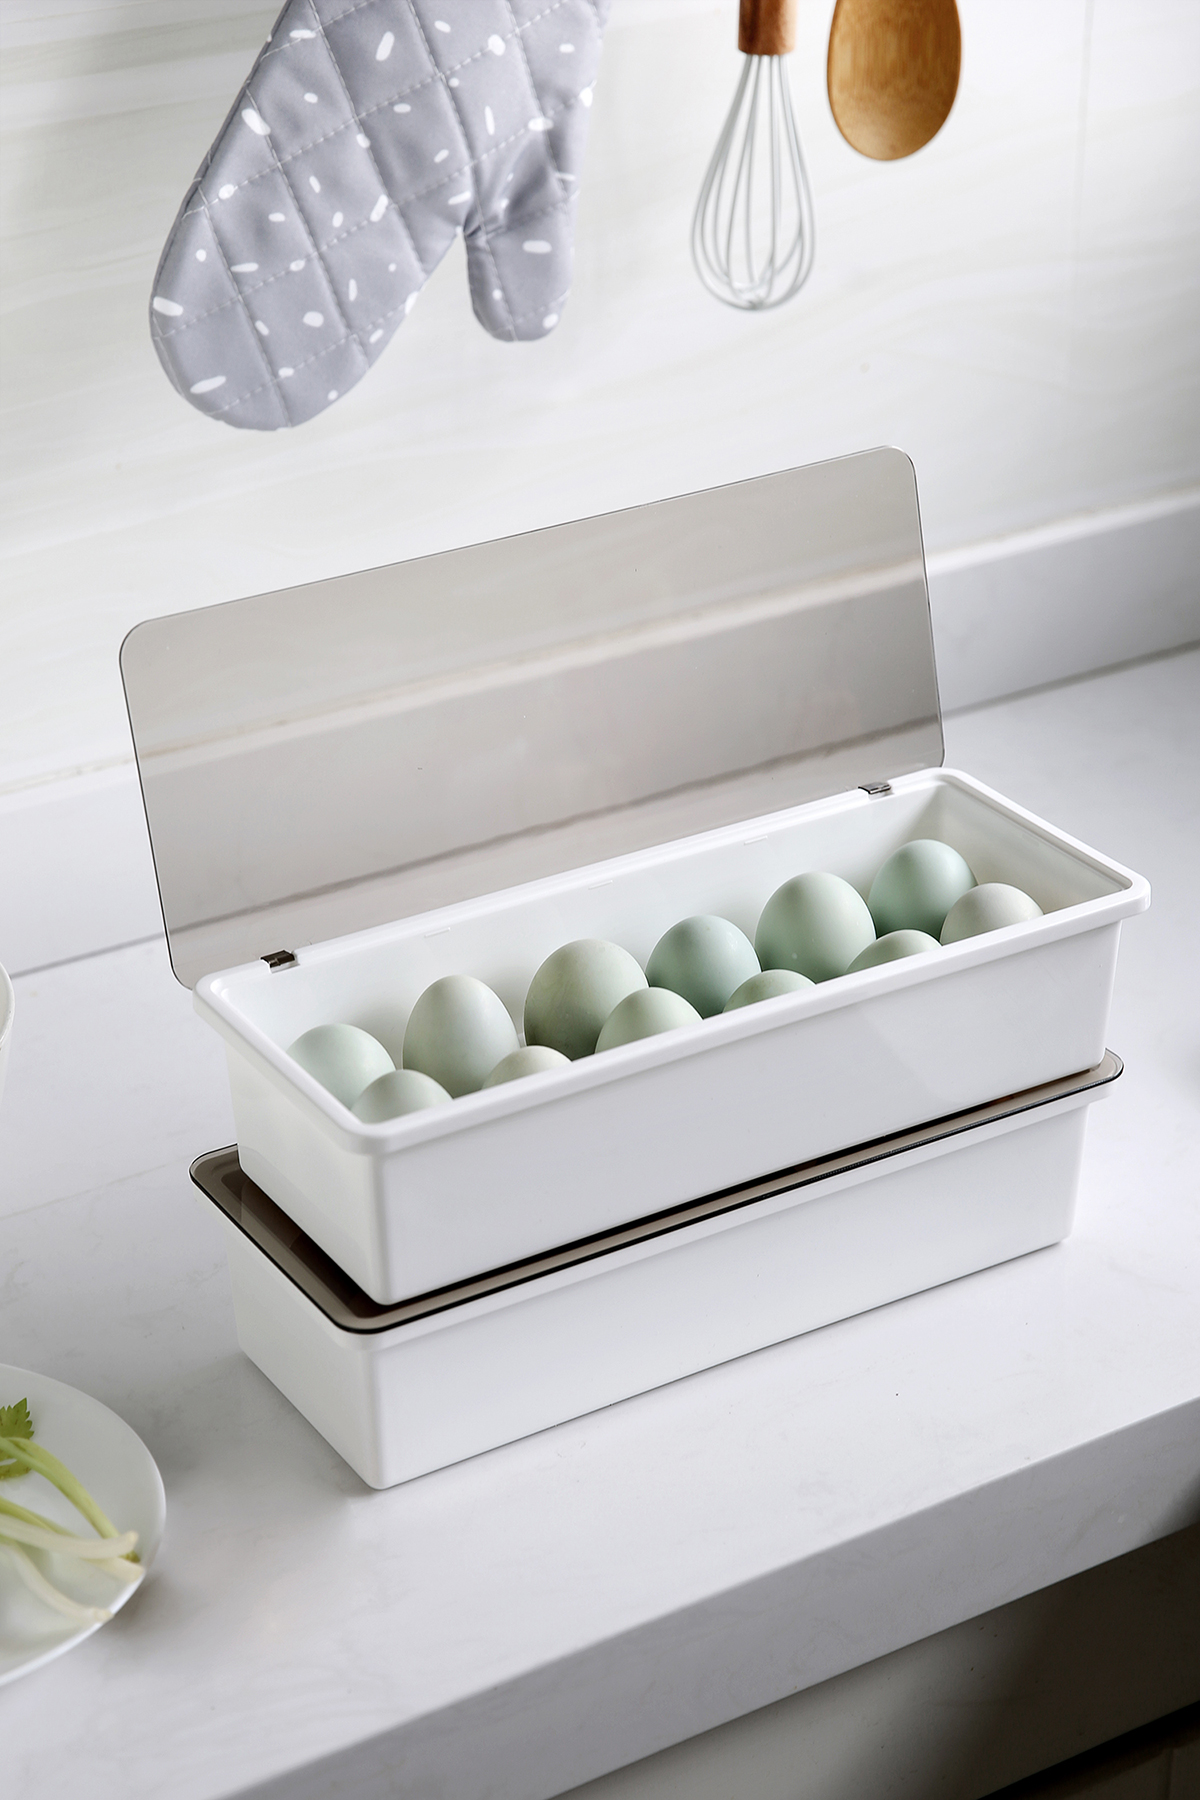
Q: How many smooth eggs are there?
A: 12